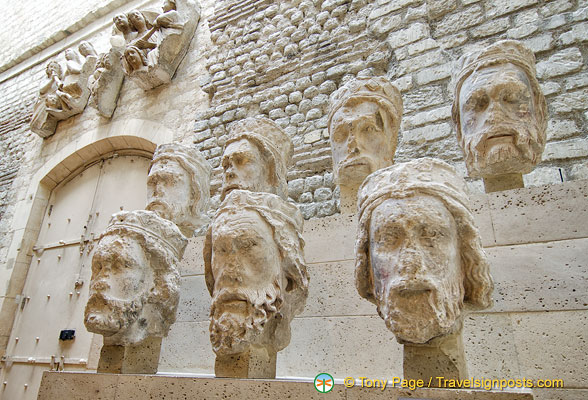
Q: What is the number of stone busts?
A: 7